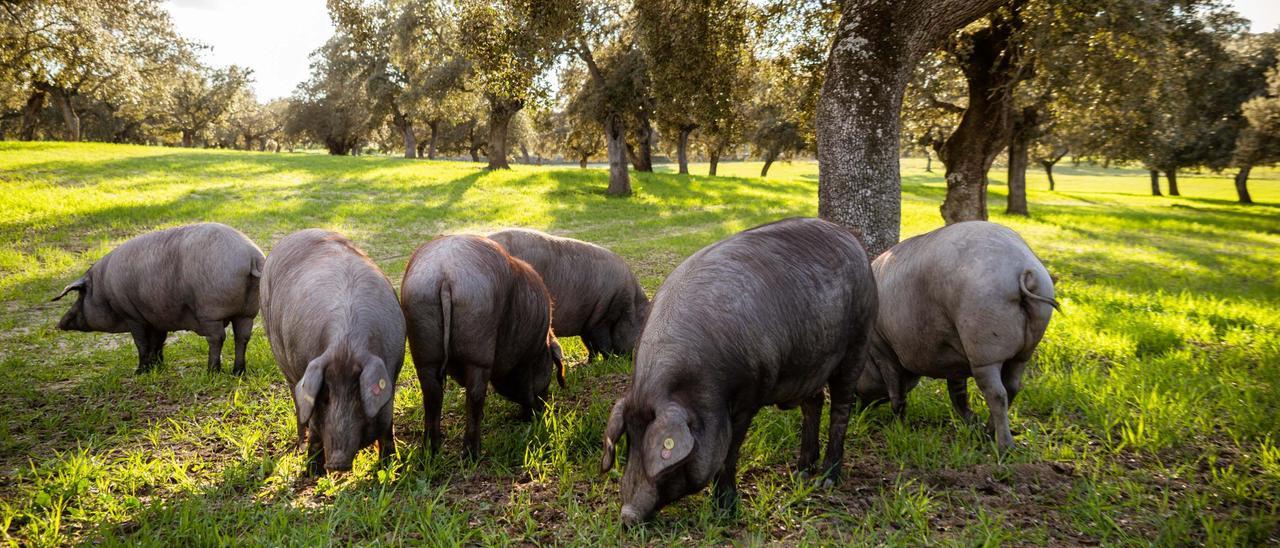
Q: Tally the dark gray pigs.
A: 6